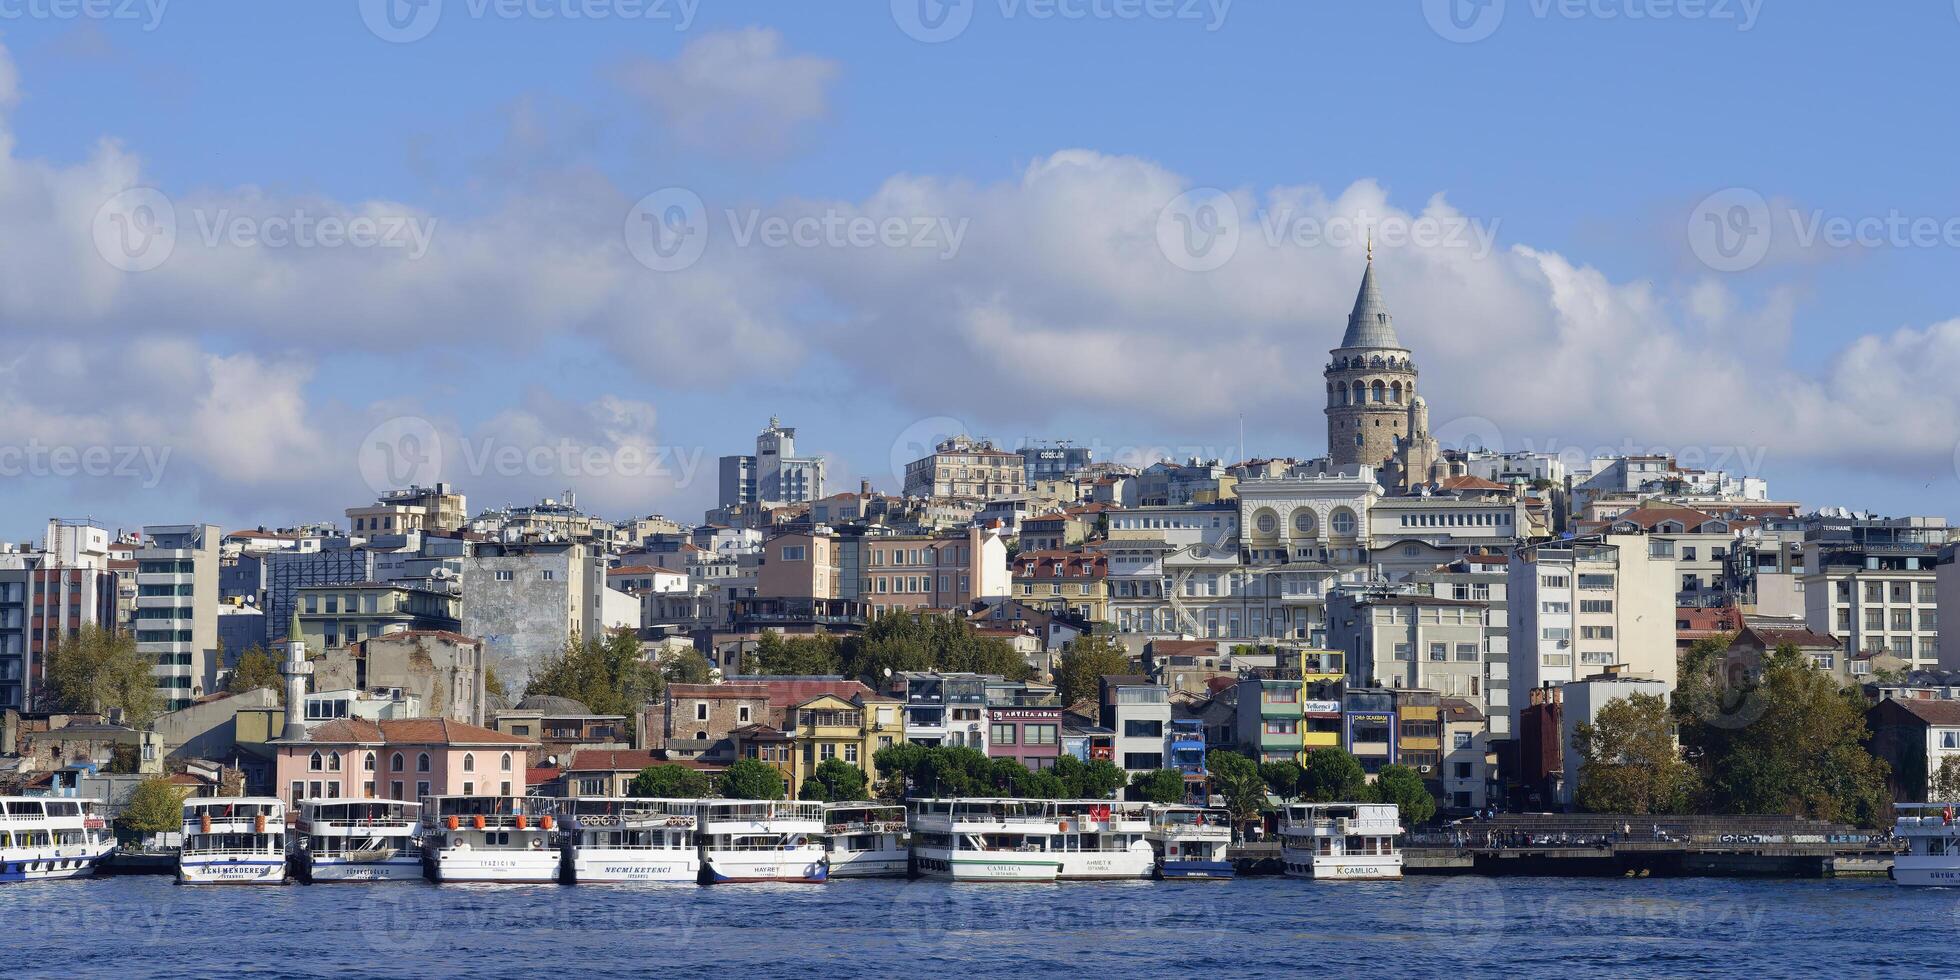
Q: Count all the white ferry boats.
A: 12